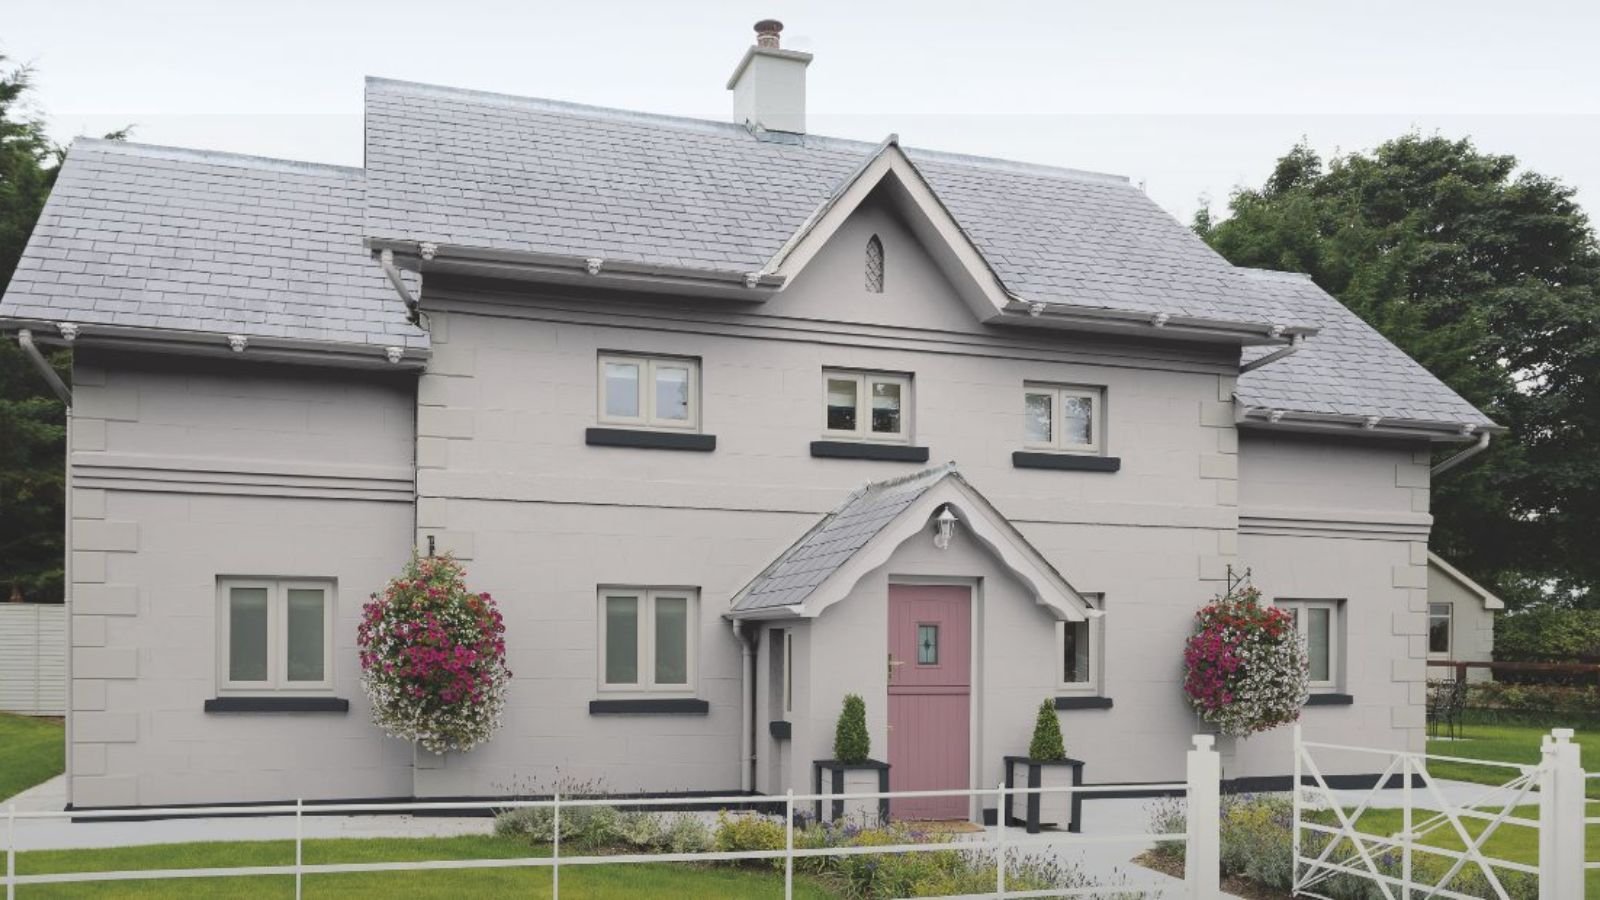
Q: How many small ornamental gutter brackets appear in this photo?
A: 12